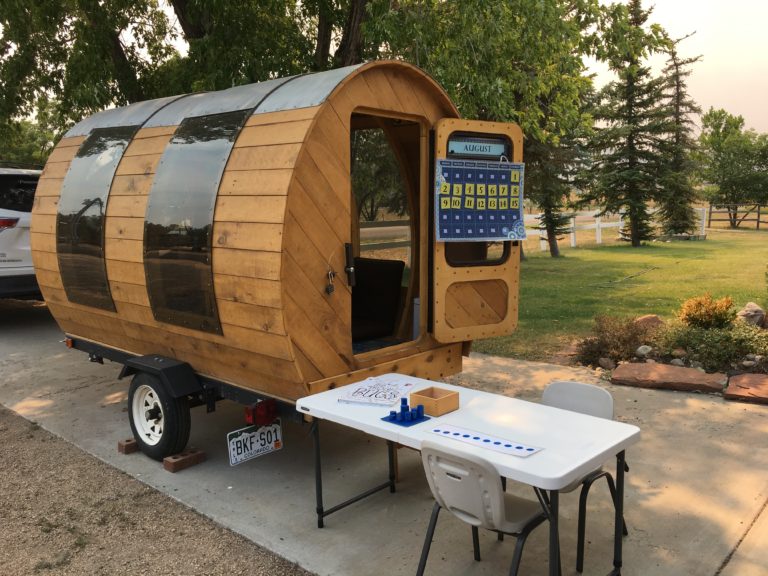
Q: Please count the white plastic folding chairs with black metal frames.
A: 2